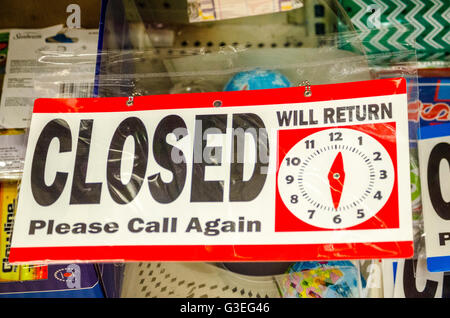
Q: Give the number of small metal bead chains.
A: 2